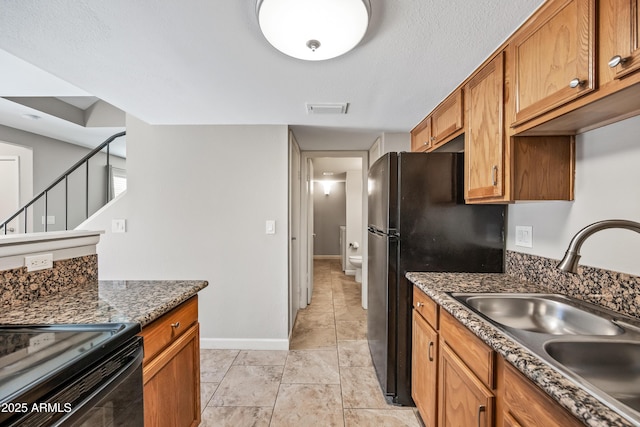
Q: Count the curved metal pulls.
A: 3